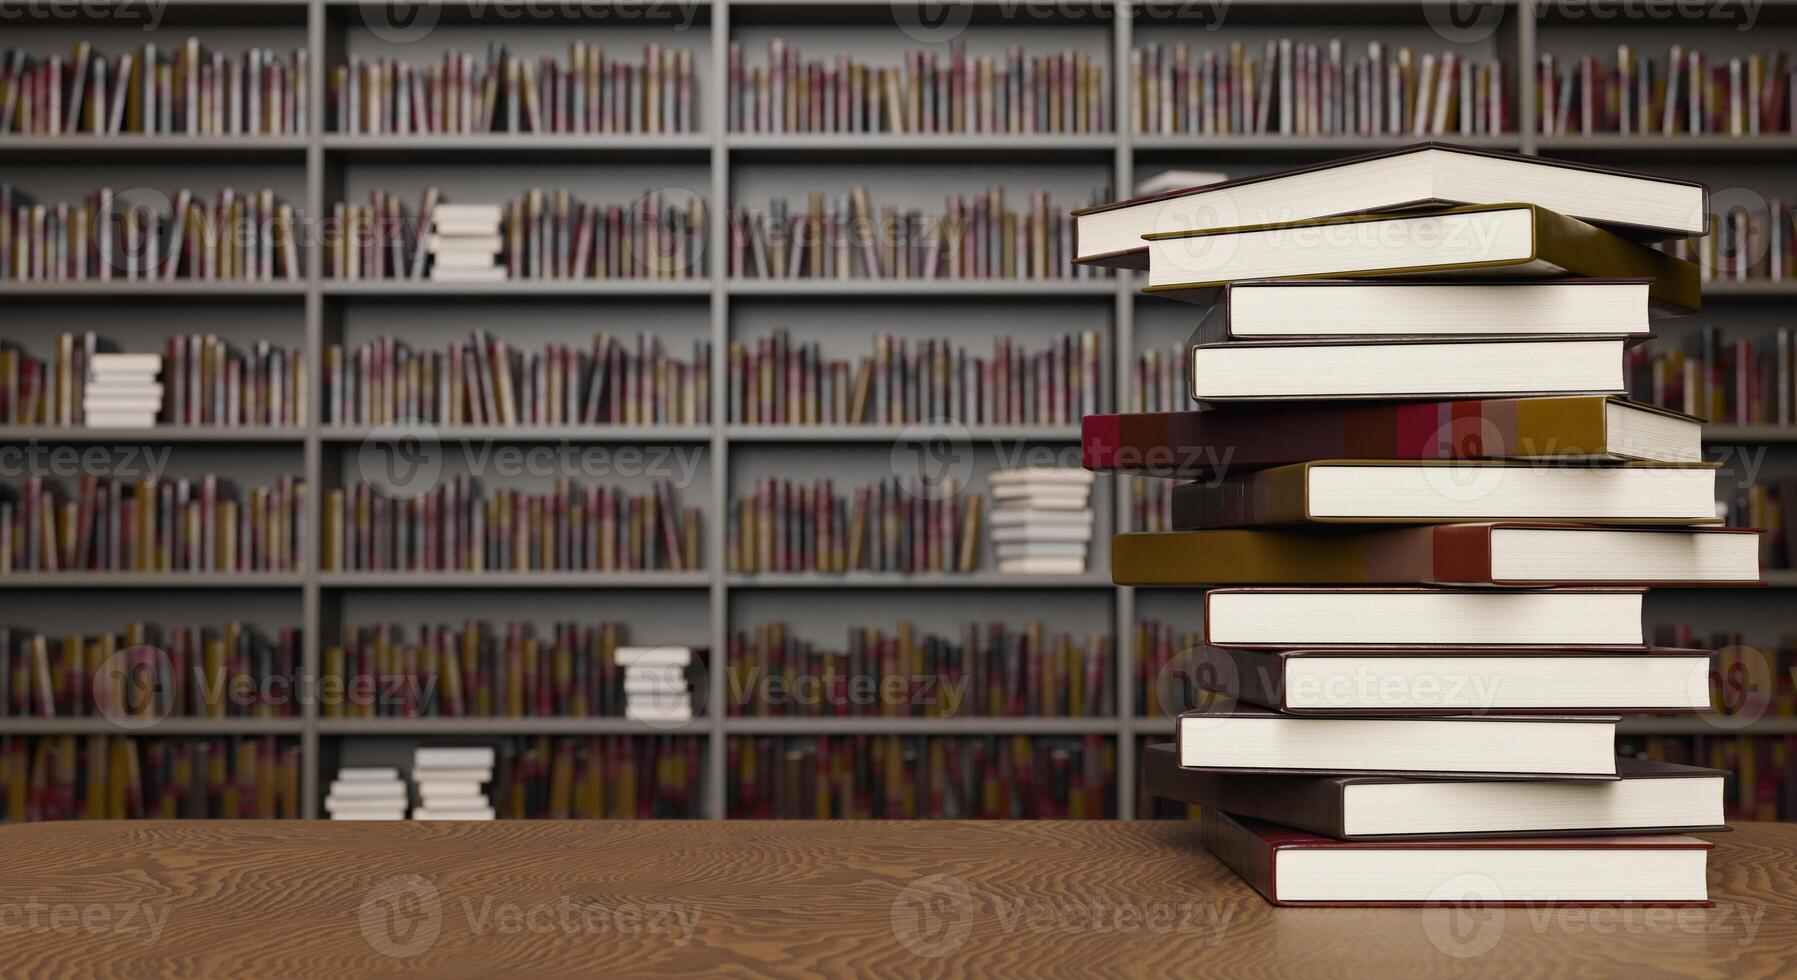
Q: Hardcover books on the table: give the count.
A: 12